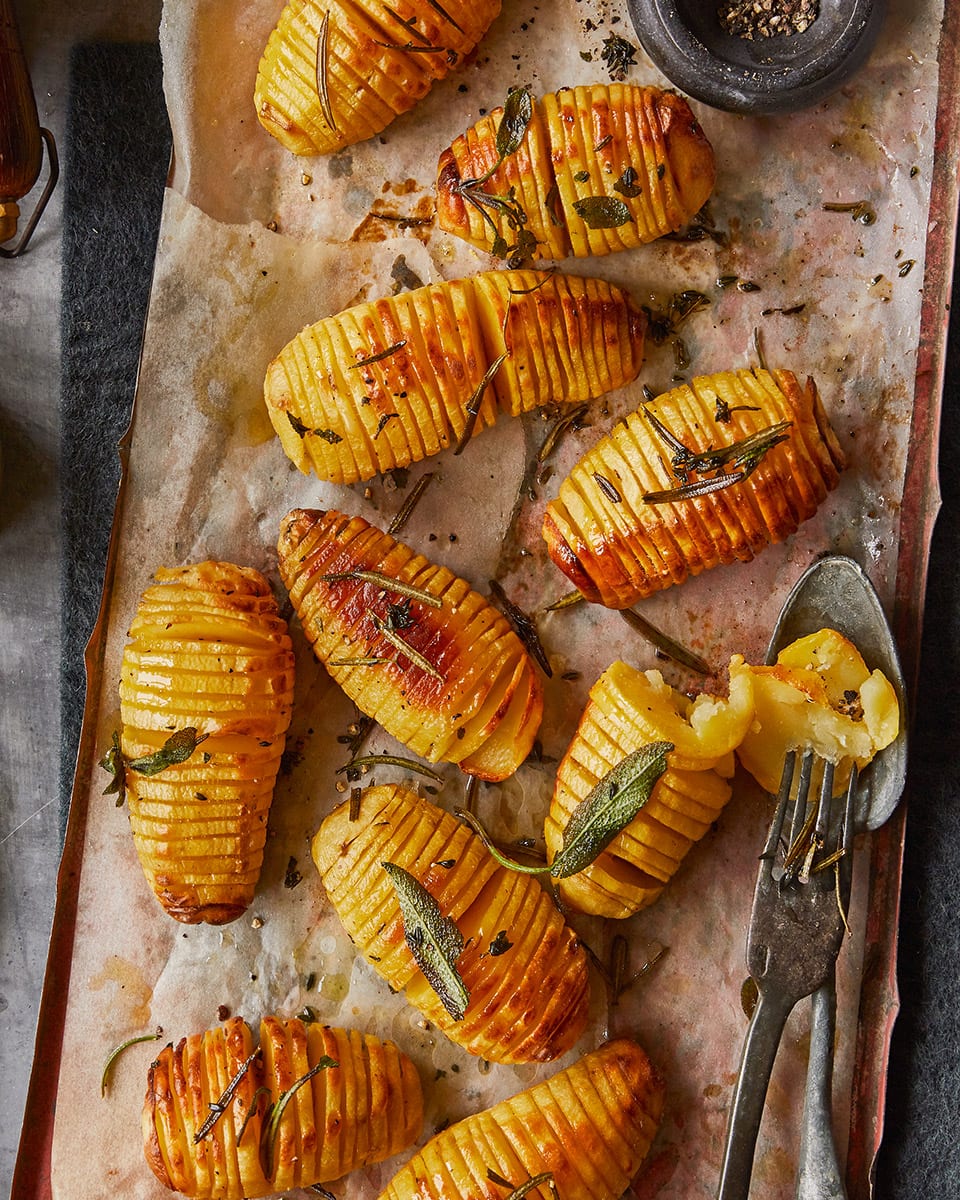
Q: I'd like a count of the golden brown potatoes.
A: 10